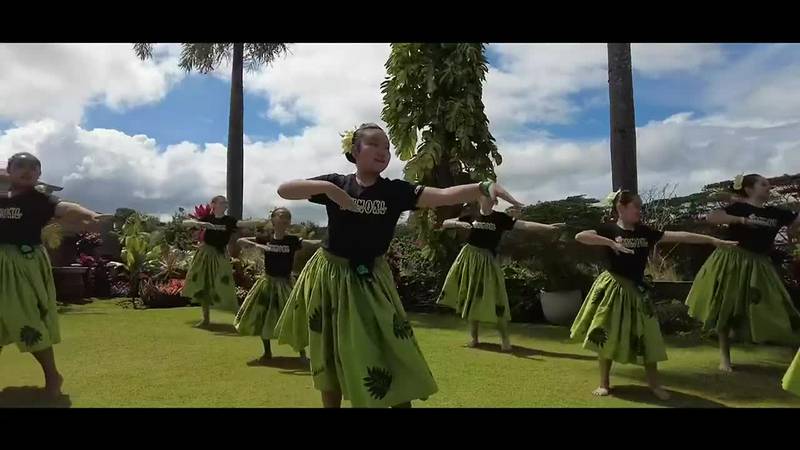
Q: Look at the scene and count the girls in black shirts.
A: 7